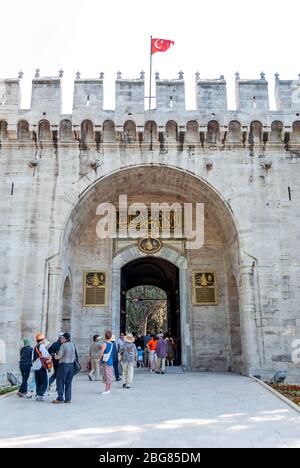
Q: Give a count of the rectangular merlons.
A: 8